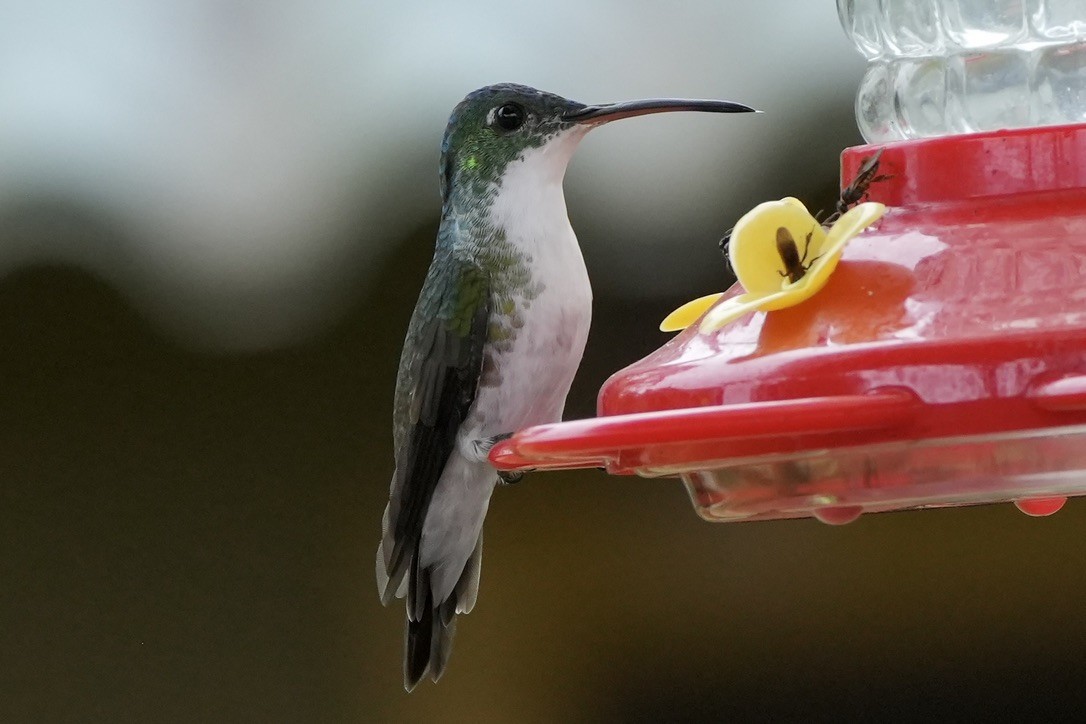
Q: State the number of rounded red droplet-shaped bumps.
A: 2